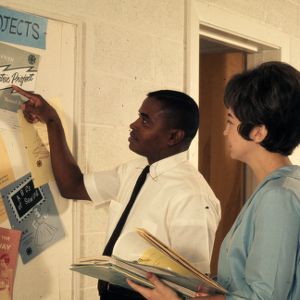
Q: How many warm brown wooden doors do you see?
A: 1